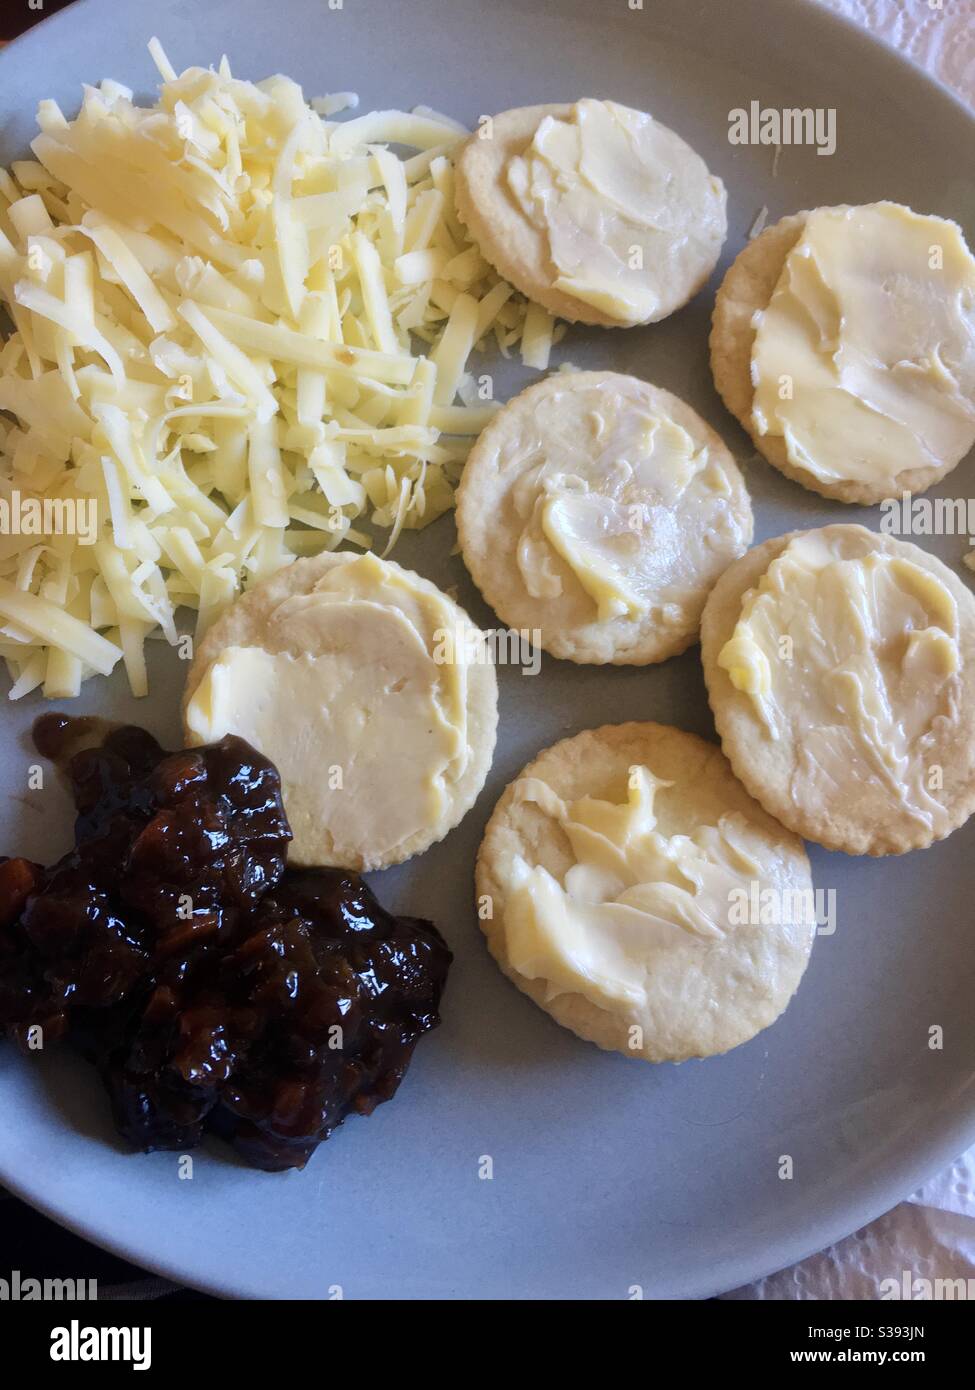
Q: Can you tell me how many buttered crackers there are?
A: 6